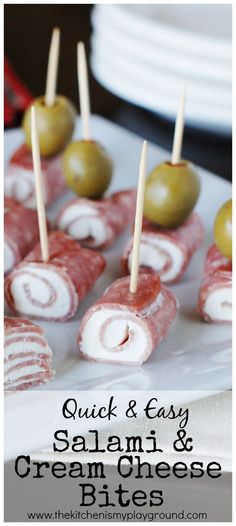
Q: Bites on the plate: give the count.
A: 8